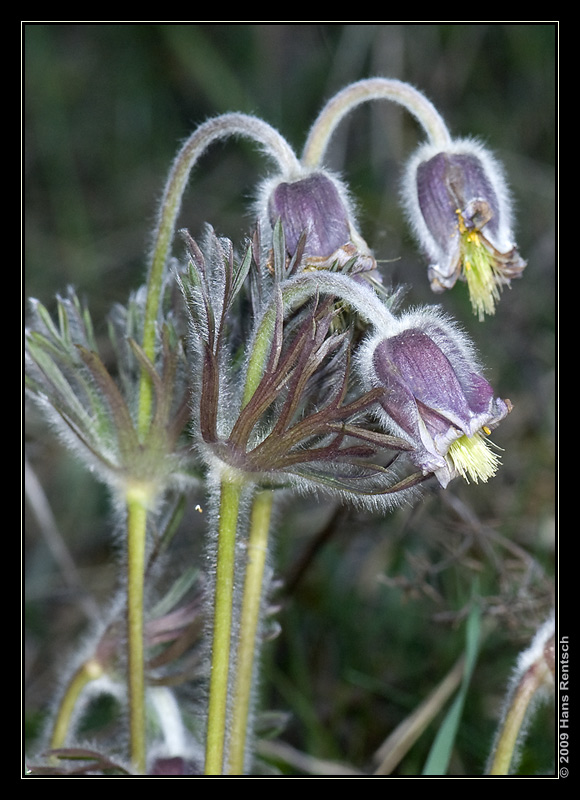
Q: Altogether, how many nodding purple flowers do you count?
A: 3